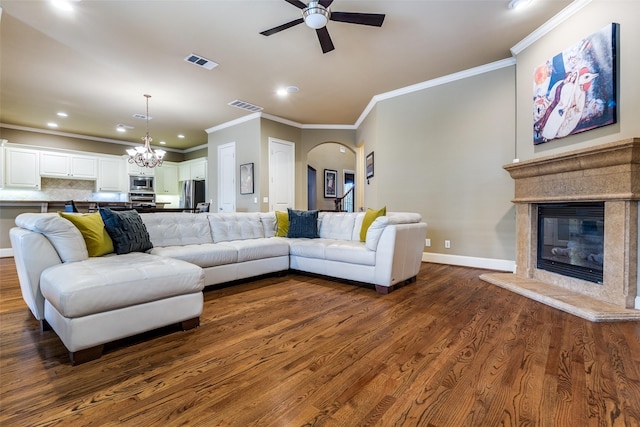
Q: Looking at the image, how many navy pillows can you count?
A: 2